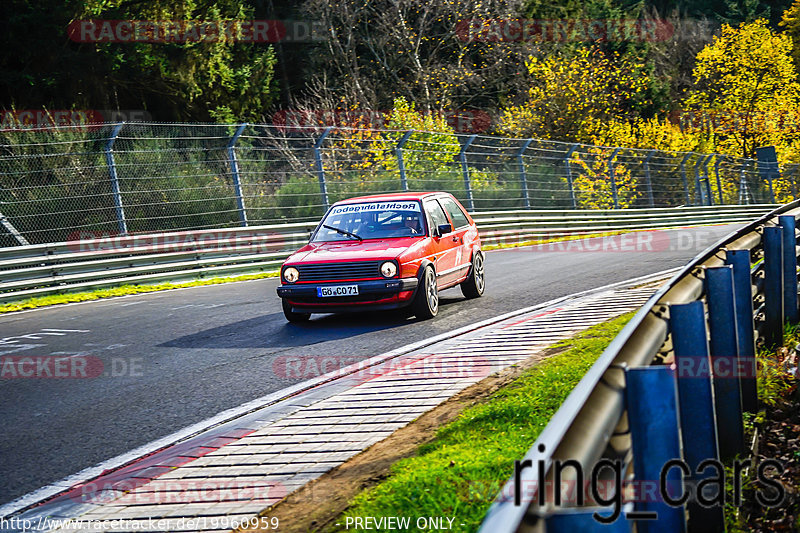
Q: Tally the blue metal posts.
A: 7